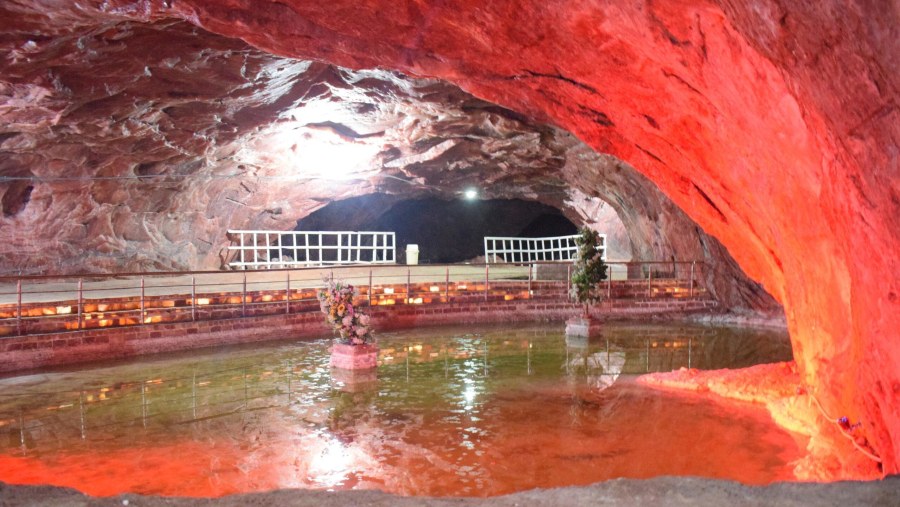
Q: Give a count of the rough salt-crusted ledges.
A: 1